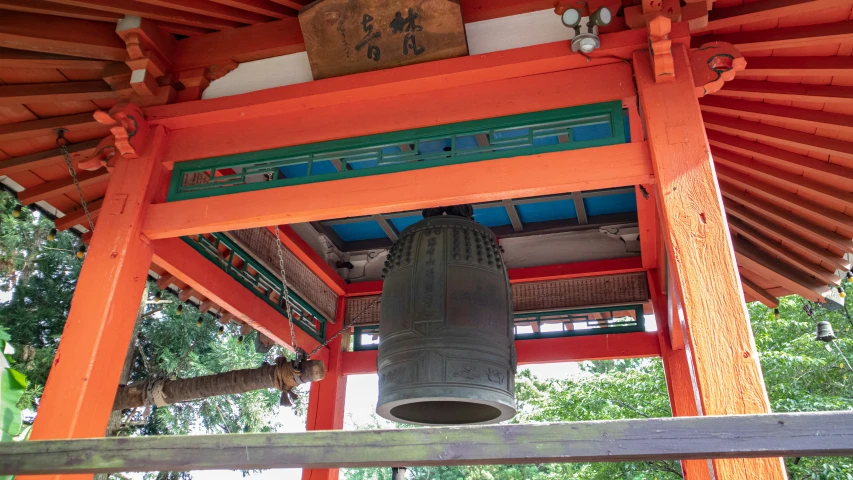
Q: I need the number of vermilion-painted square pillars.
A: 4